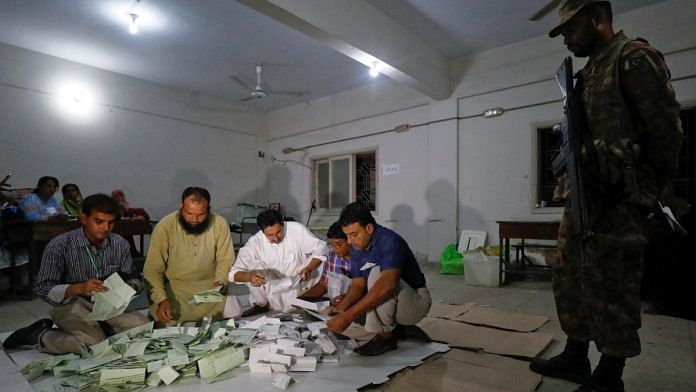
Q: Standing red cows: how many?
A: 0